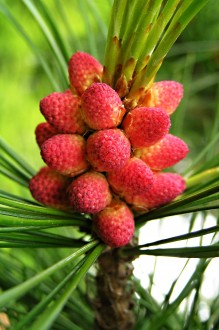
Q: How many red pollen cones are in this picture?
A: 14